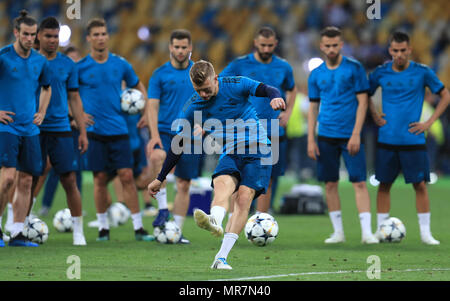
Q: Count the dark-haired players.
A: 7